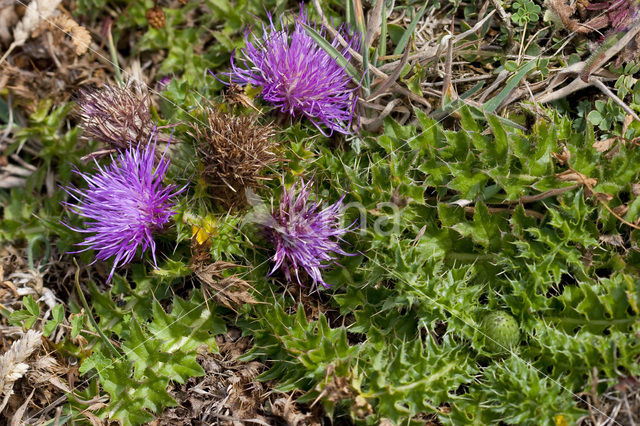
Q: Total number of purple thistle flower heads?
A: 3